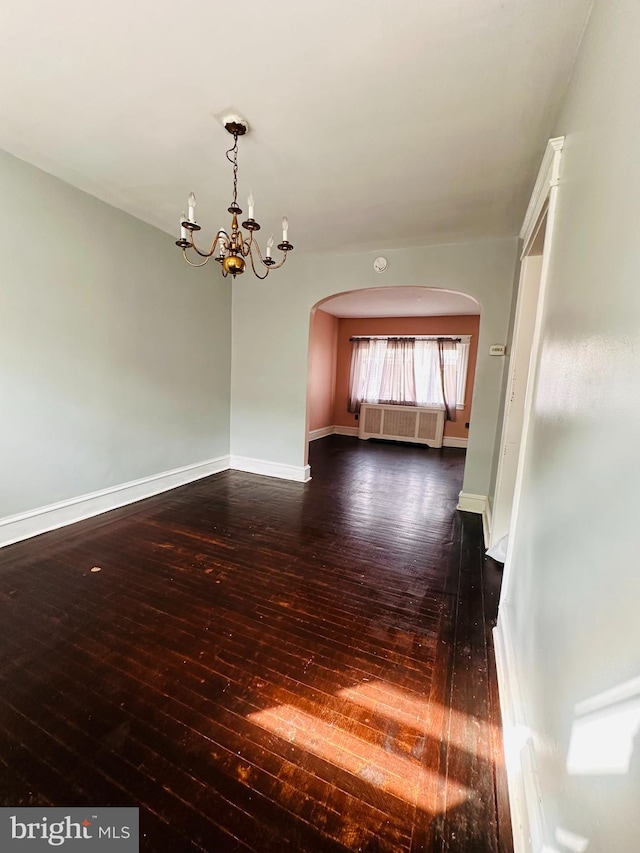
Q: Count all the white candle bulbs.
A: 6